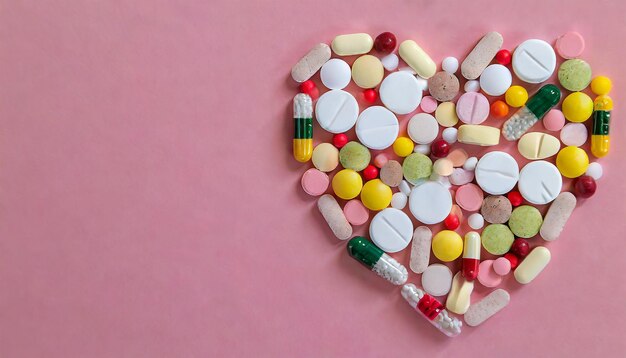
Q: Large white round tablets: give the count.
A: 8